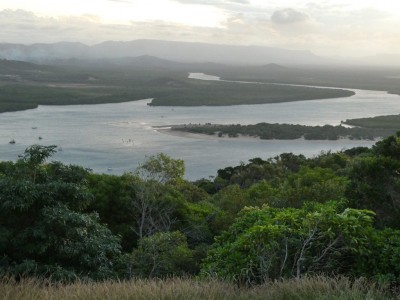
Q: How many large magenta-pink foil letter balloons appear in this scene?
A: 0